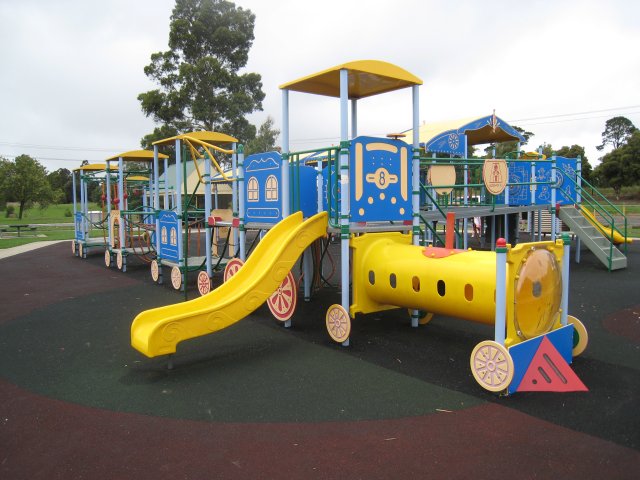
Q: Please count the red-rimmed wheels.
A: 3